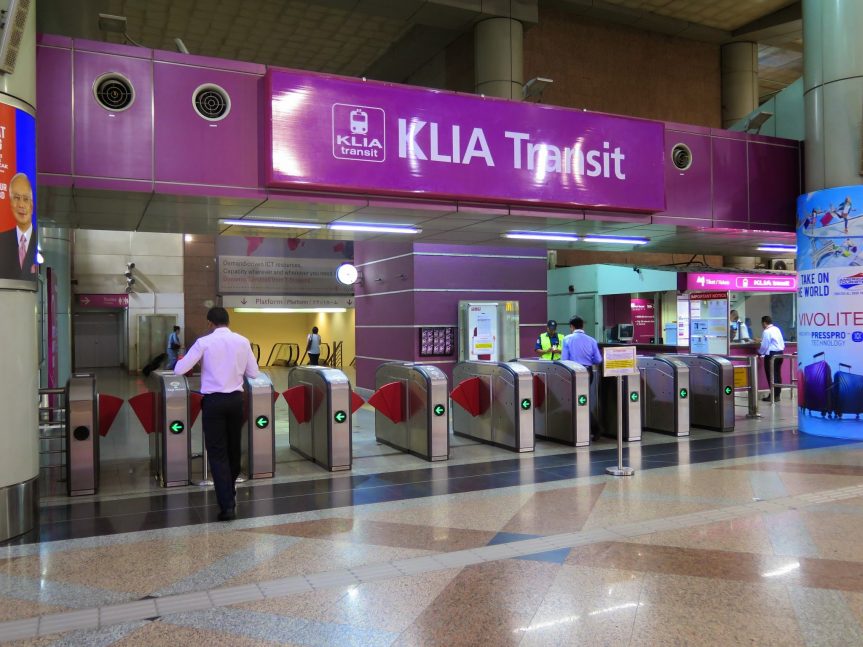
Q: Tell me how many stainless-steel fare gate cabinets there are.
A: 10